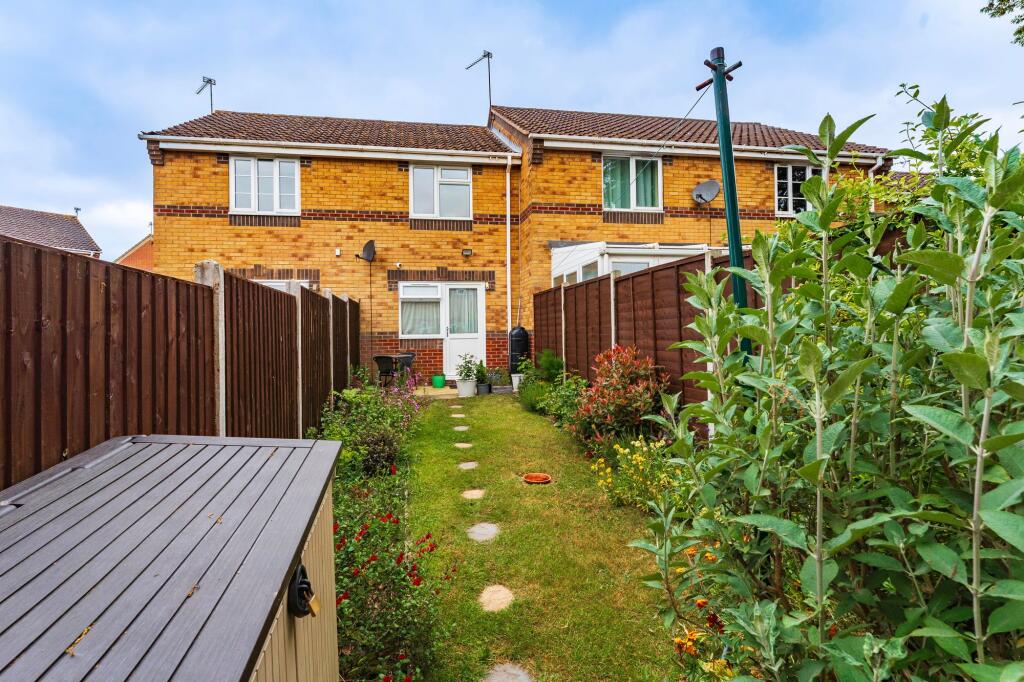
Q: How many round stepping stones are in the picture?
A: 9